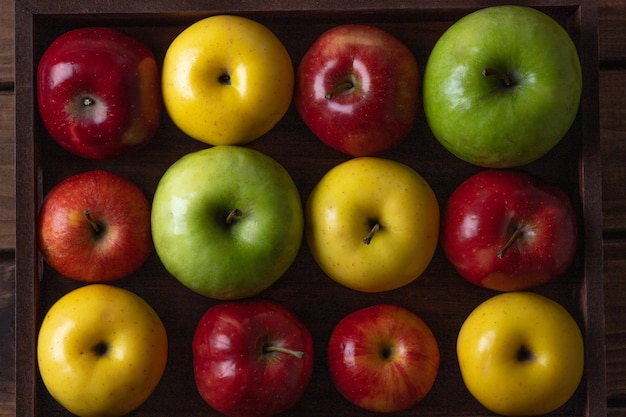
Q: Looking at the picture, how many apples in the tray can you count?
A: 12